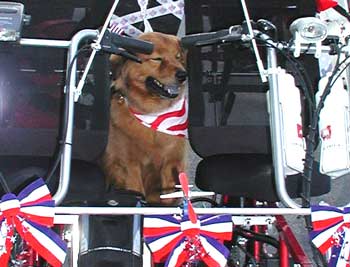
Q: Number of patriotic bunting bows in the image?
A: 3